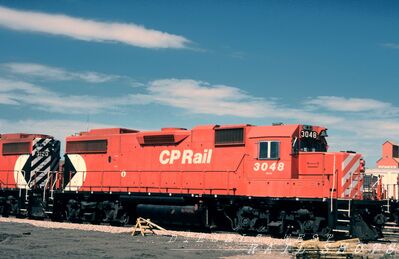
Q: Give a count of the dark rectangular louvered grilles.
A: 4